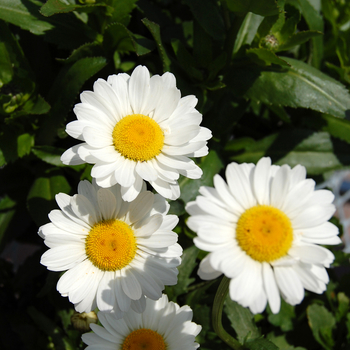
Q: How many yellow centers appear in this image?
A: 4